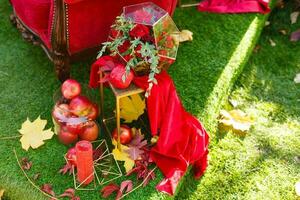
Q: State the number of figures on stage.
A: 0